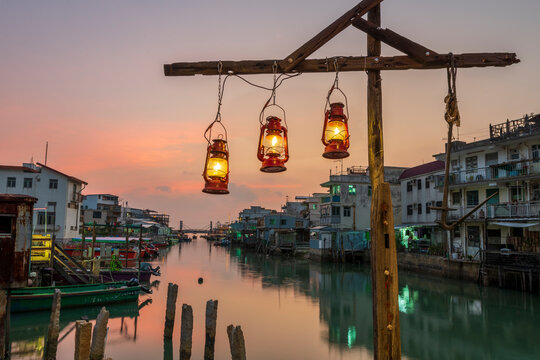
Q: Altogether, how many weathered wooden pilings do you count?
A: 7